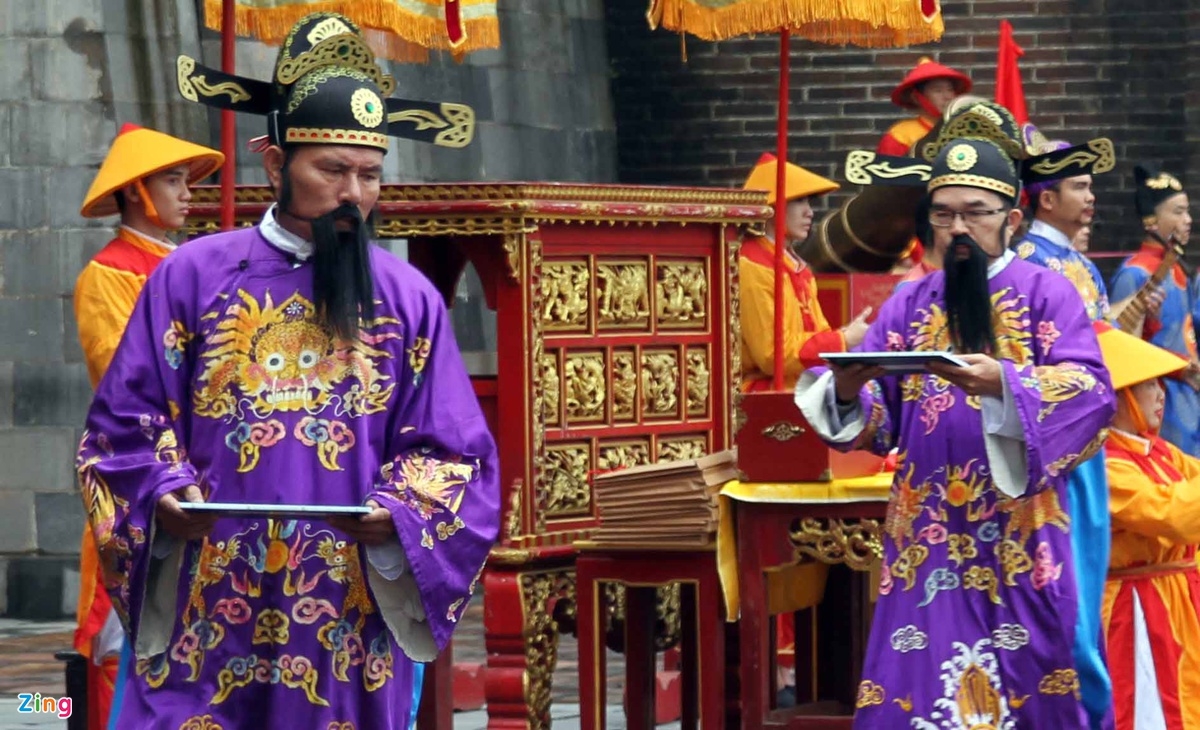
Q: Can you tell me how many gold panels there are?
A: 11